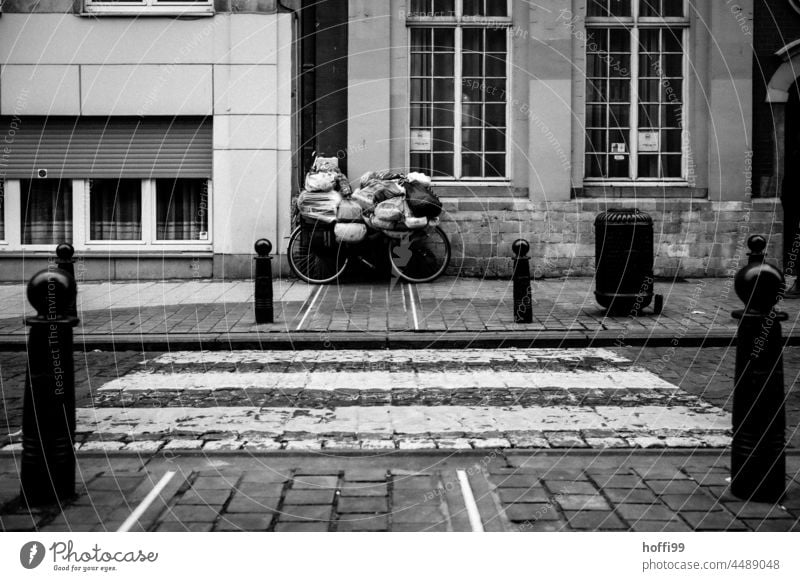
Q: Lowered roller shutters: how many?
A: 1